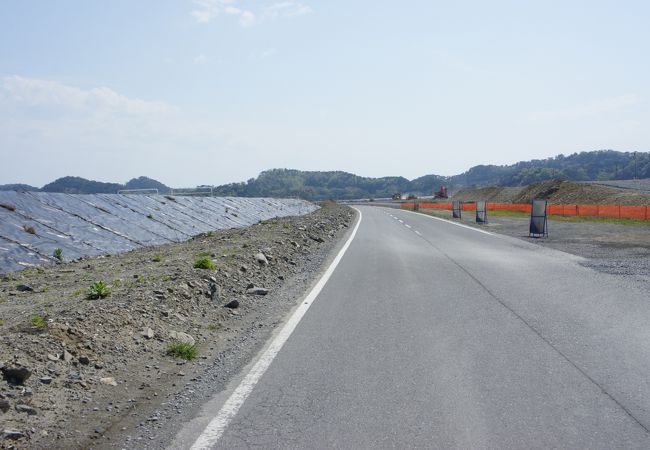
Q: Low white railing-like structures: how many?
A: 2